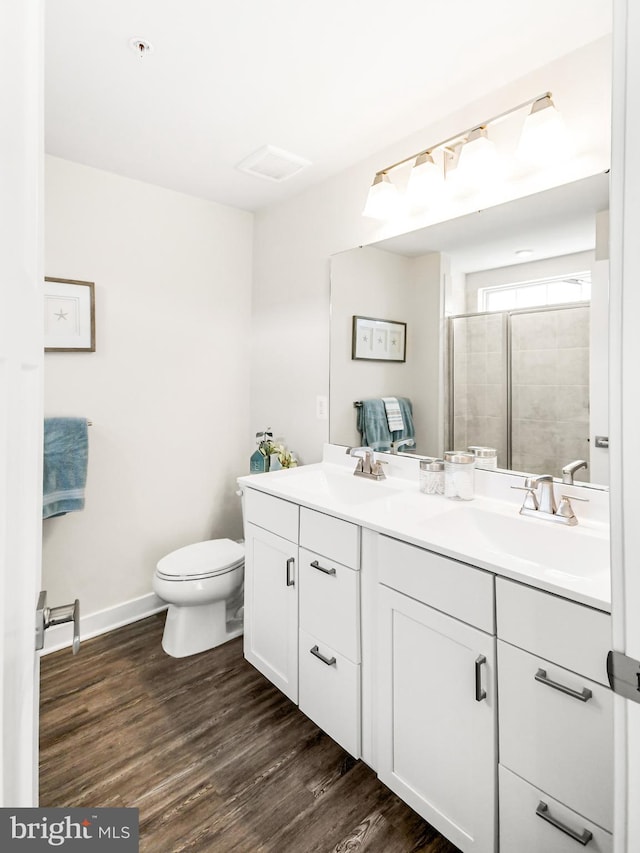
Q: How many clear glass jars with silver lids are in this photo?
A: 2